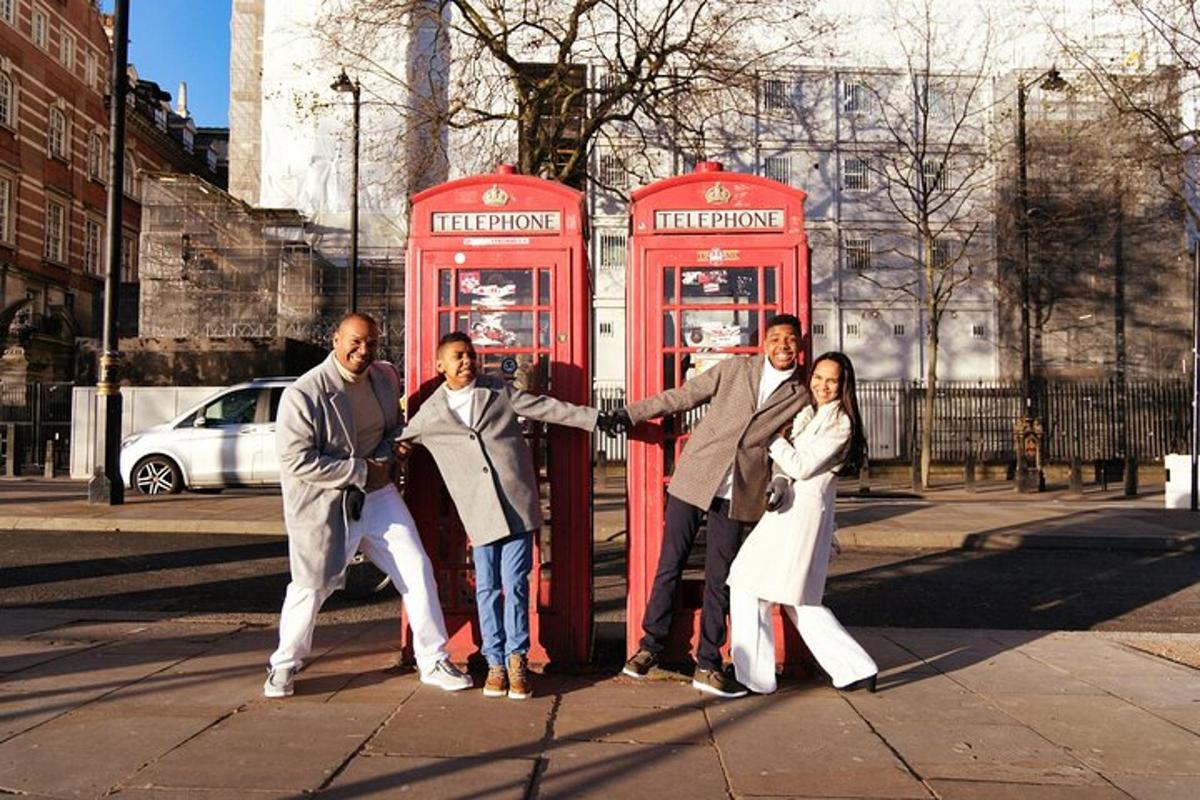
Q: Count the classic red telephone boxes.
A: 2